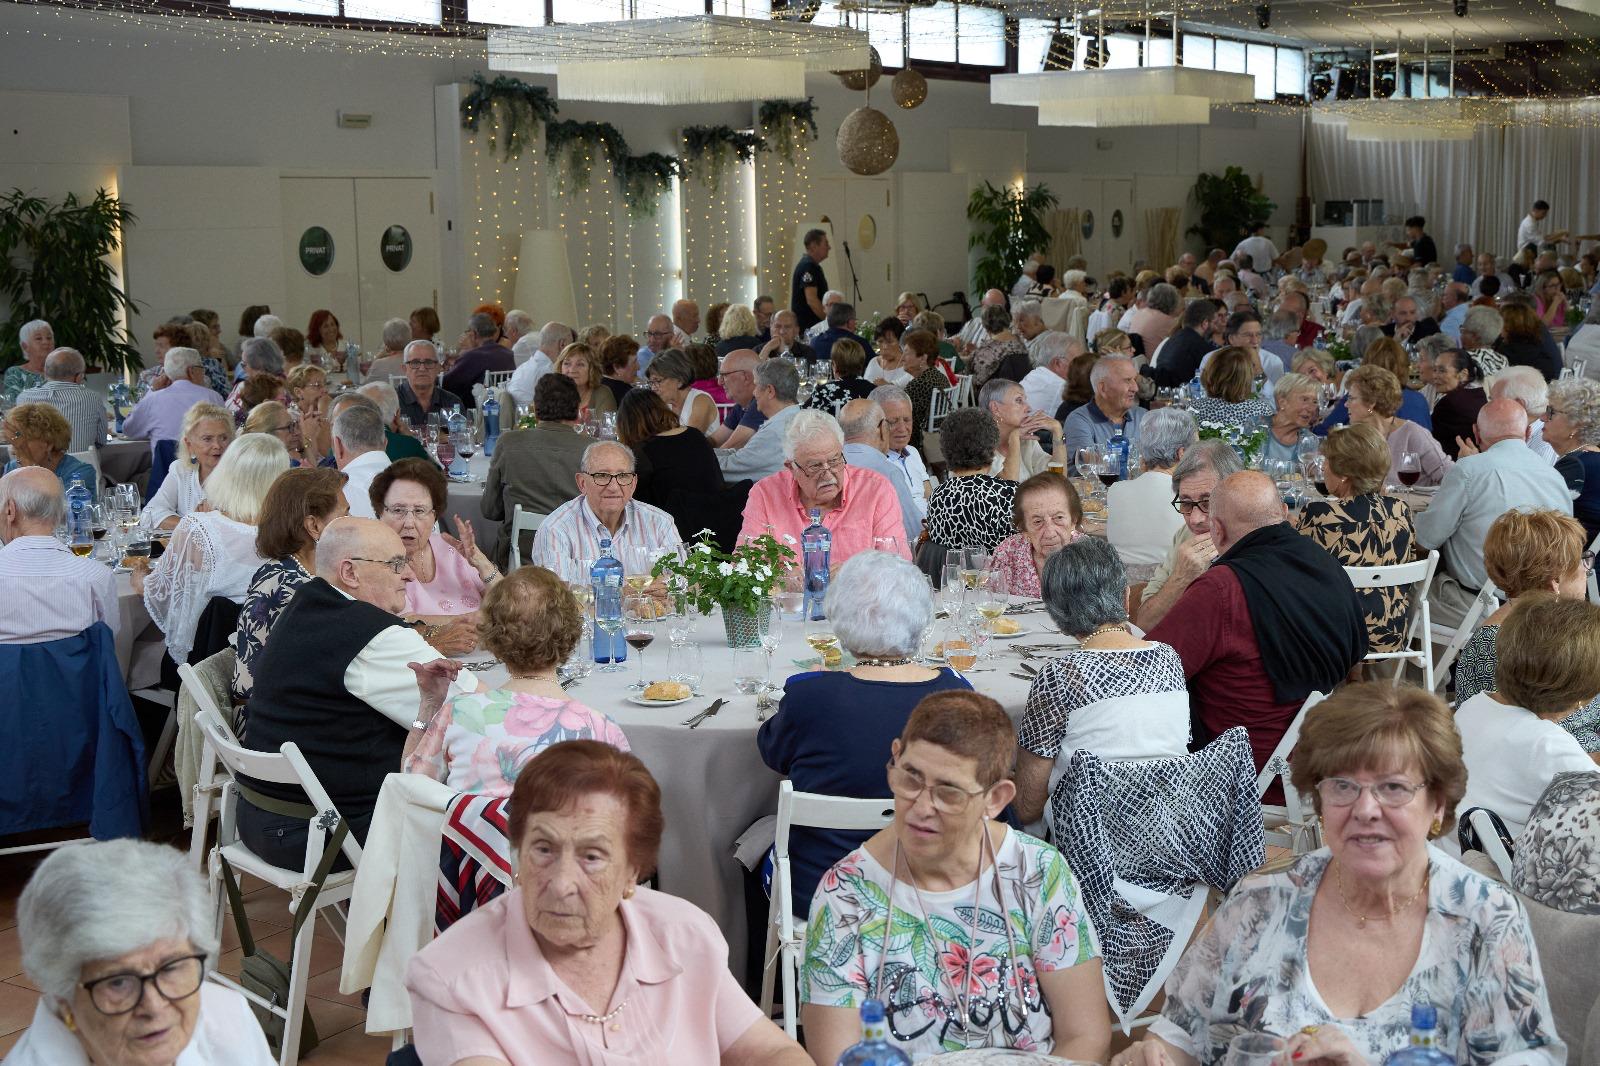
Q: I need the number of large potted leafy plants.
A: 3